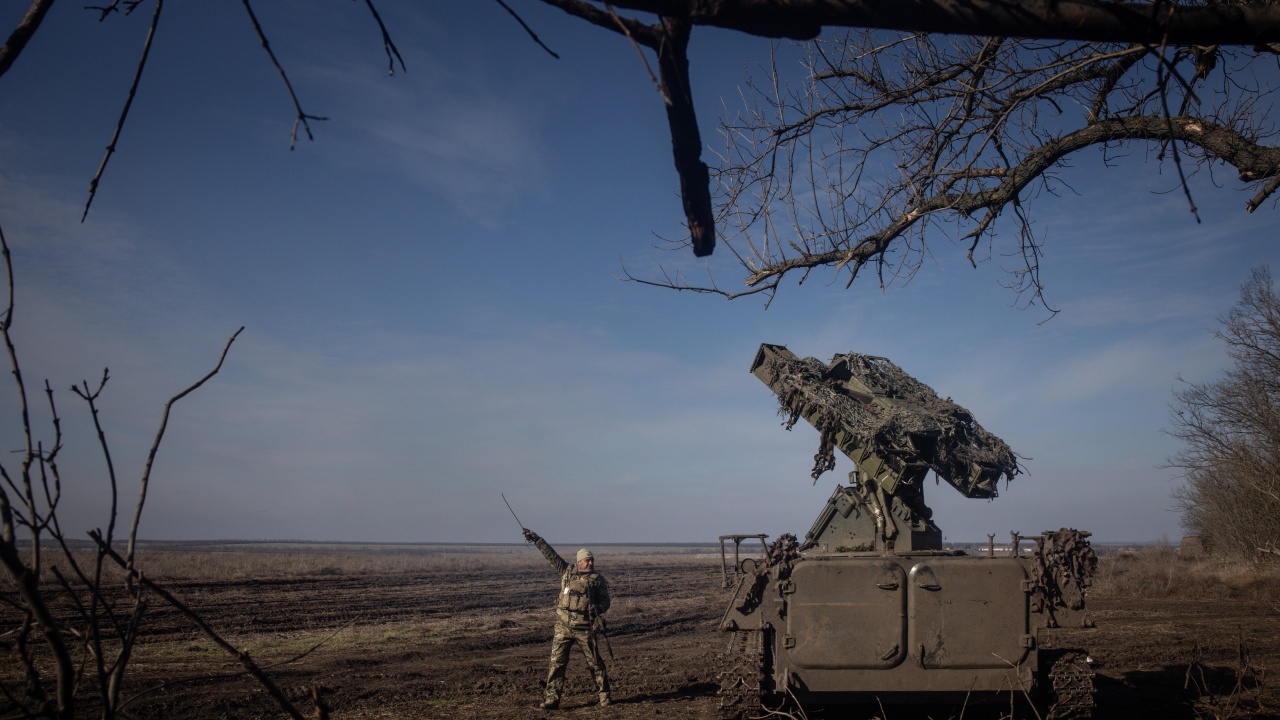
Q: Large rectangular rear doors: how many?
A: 2